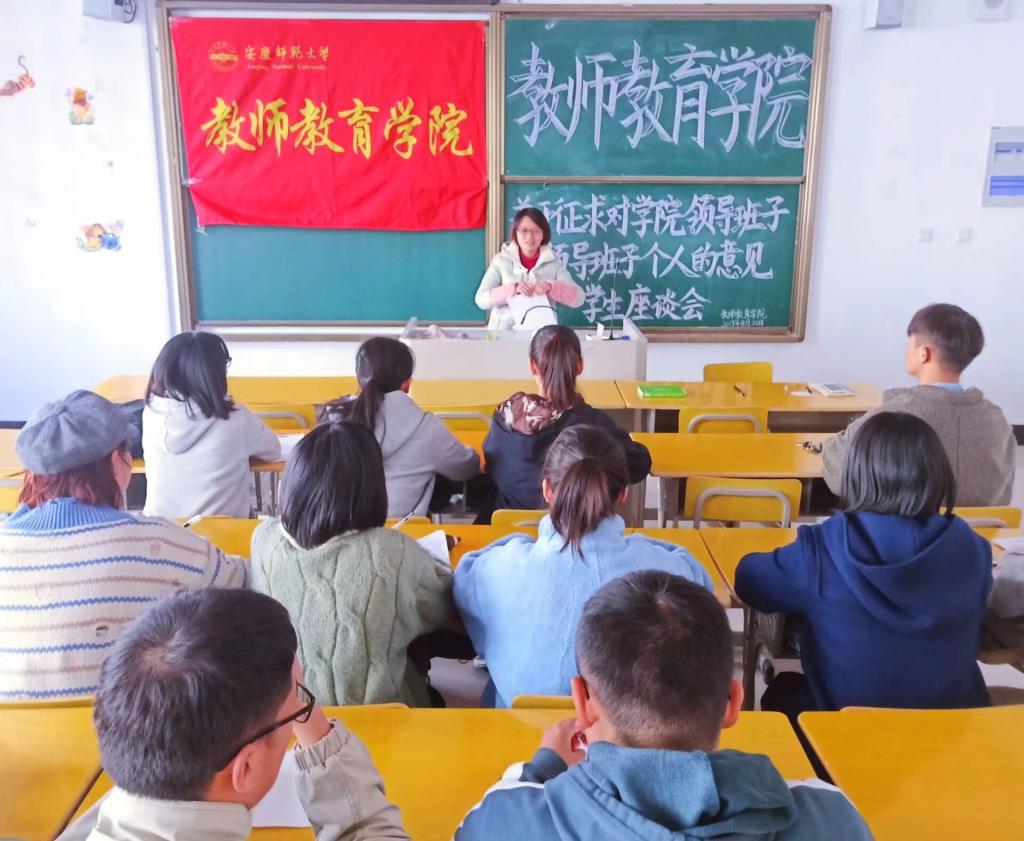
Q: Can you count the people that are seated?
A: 10